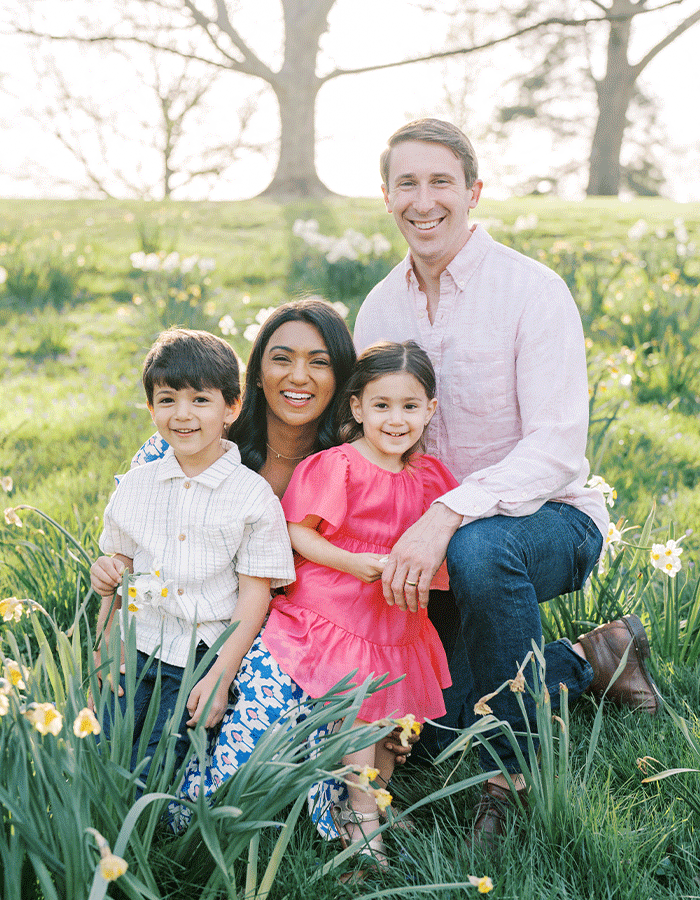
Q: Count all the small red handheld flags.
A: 0